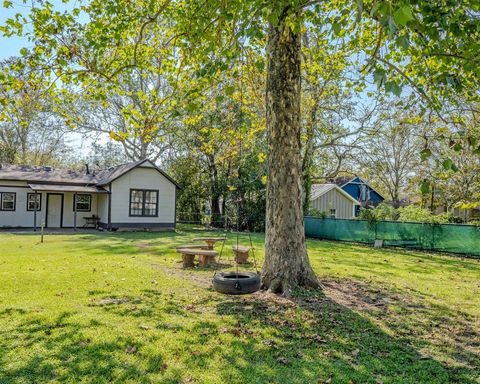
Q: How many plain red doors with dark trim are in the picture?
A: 0